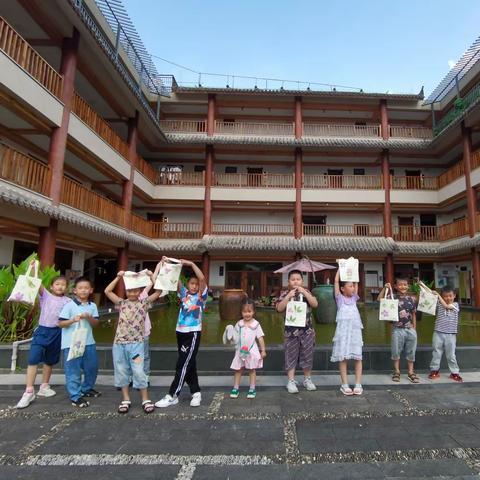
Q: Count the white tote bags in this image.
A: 8